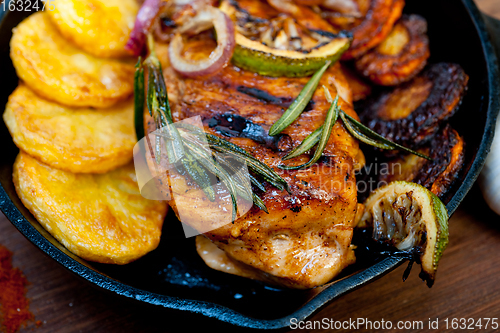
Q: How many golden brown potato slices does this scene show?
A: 4